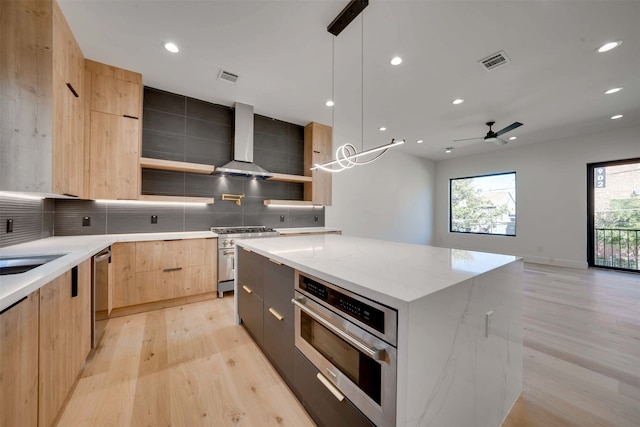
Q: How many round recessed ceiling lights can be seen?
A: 11